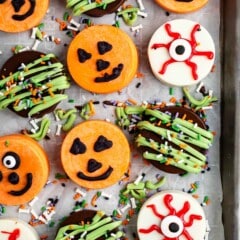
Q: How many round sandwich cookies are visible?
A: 12